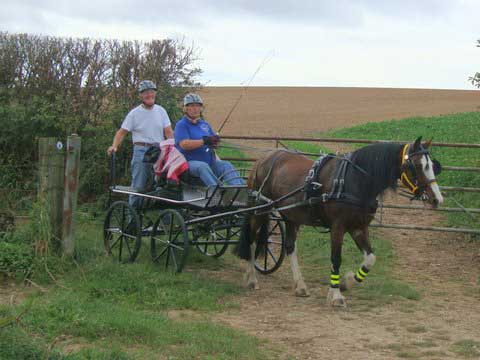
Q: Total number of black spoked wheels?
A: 4